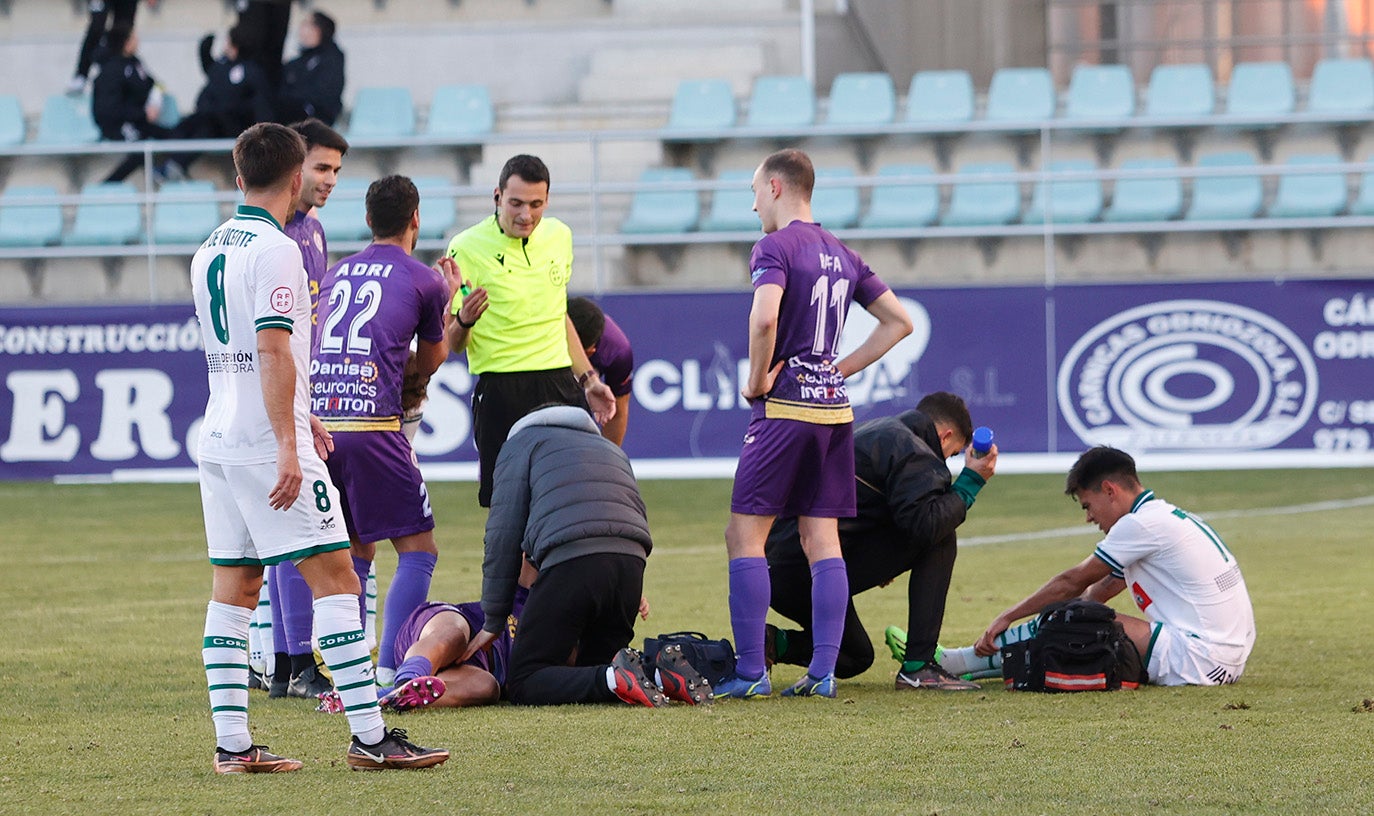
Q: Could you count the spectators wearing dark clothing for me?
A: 5